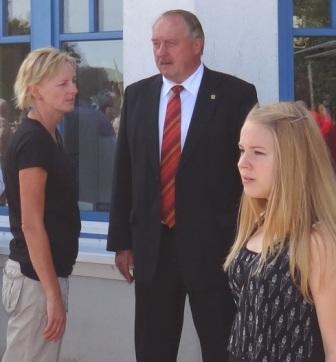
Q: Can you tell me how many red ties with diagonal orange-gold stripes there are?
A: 1